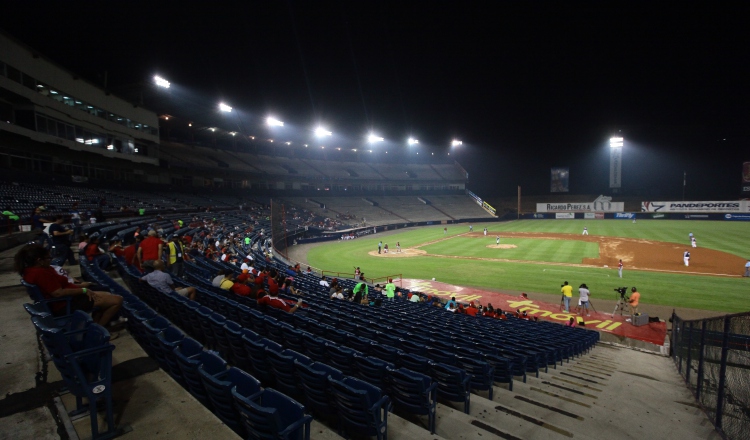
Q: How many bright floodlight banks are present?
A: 8